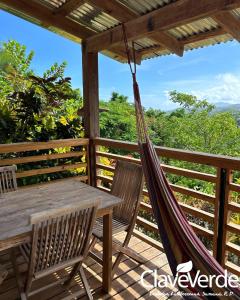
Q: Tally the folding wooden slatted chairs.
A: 3